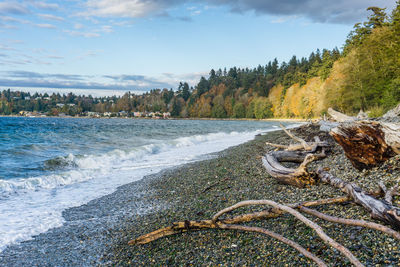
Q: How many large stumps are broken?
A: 1